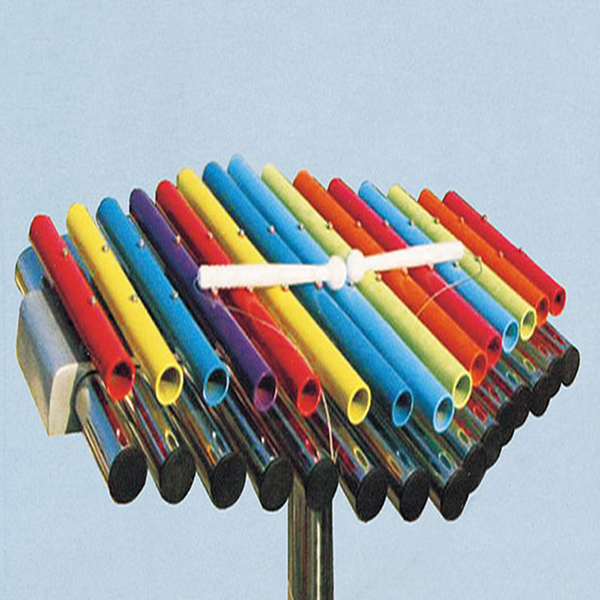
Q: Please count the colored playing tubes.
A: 15